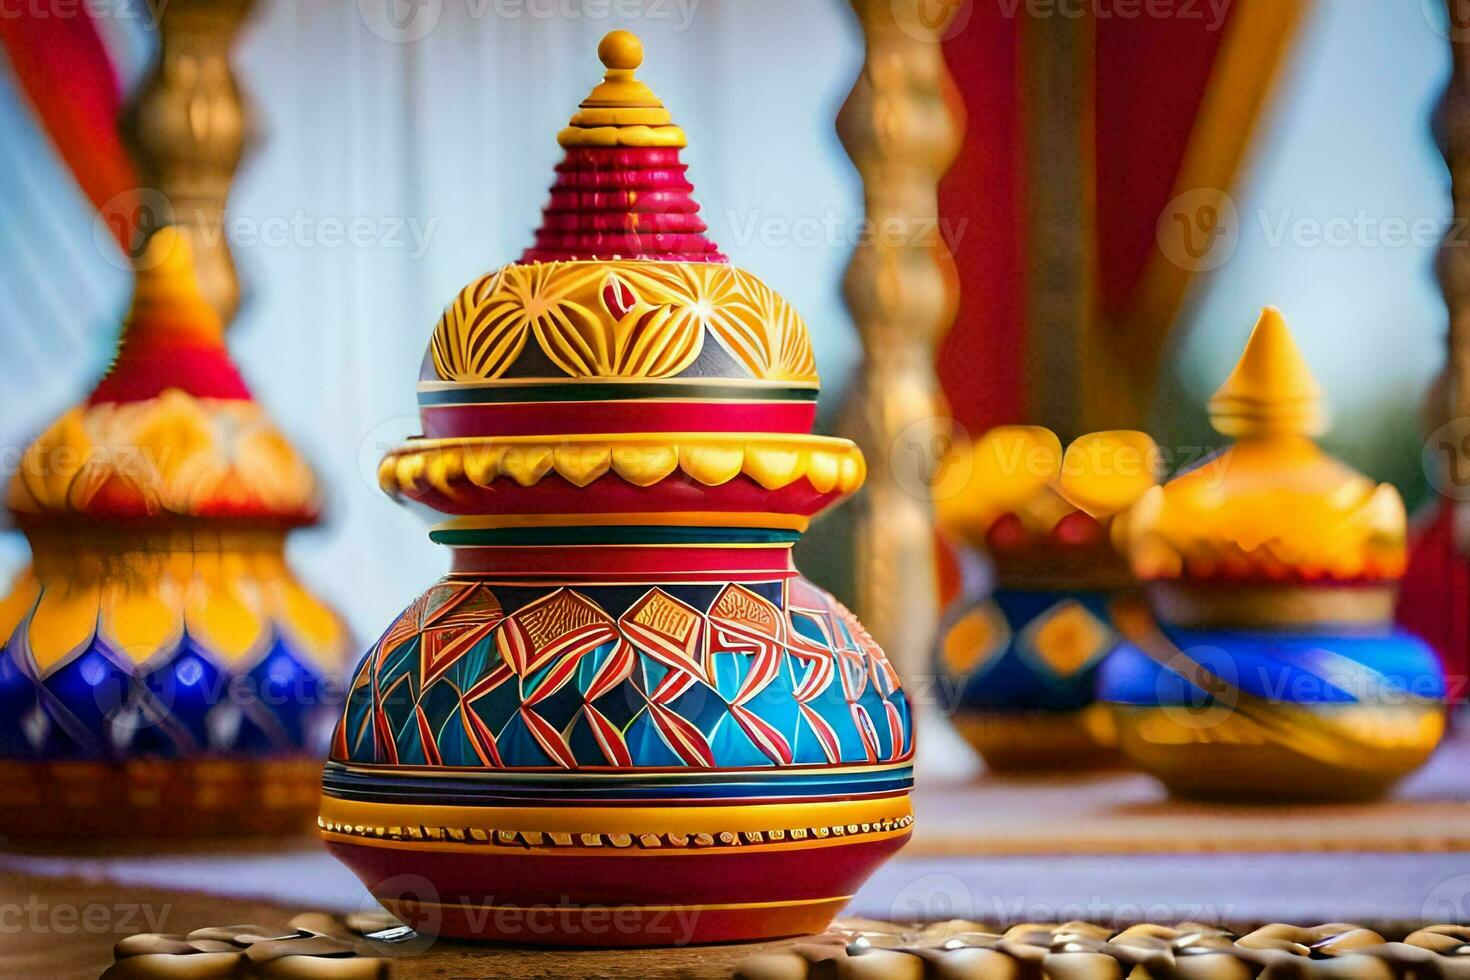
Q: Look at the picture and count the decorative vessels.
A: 4